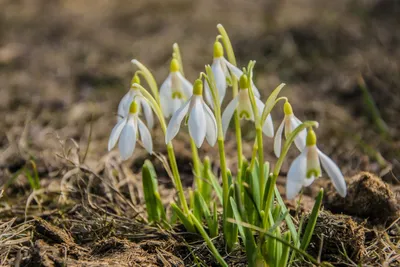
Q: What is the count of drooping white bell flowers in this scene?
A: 8